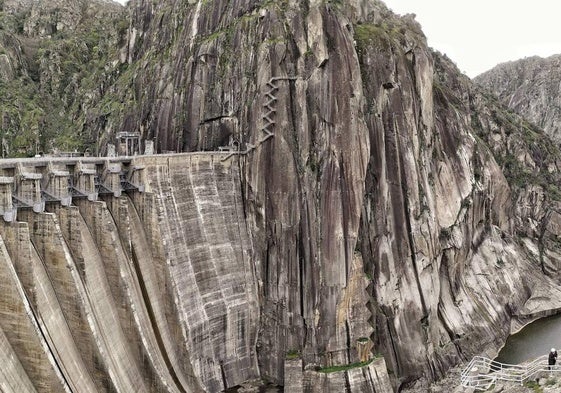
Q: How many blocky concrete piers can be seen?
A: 6